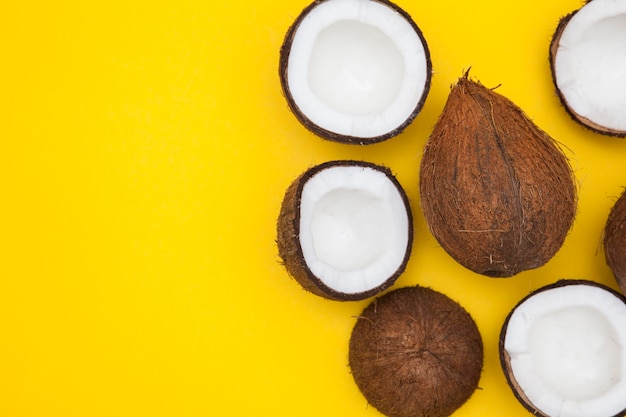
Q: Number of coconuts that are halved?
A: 4